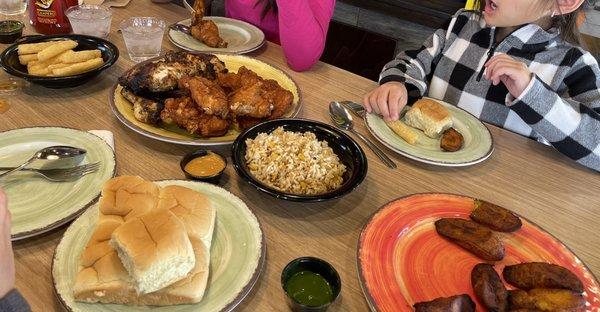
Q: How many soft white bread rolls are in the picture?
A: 6